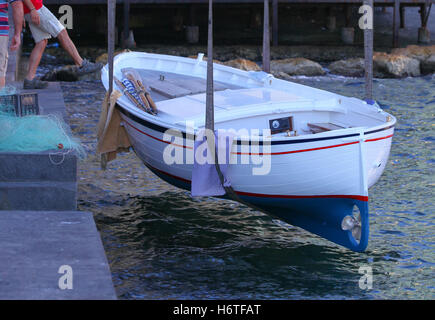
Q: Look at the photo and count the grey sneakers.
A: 2